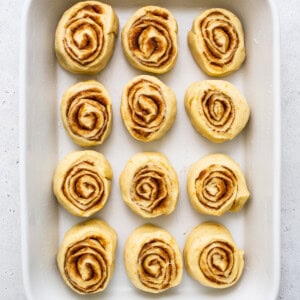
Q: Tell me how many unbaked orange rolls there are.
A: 12